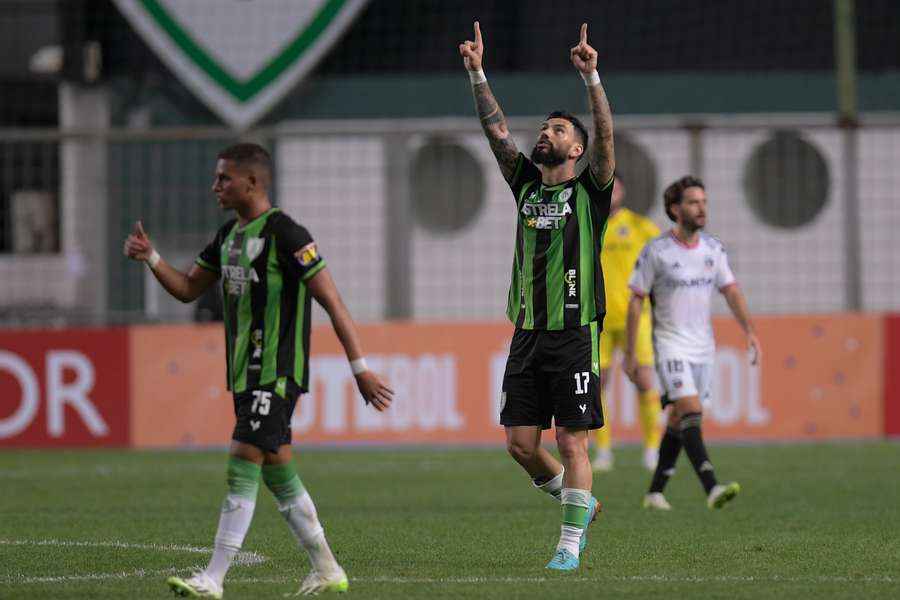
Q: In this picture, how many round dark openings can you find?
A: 3